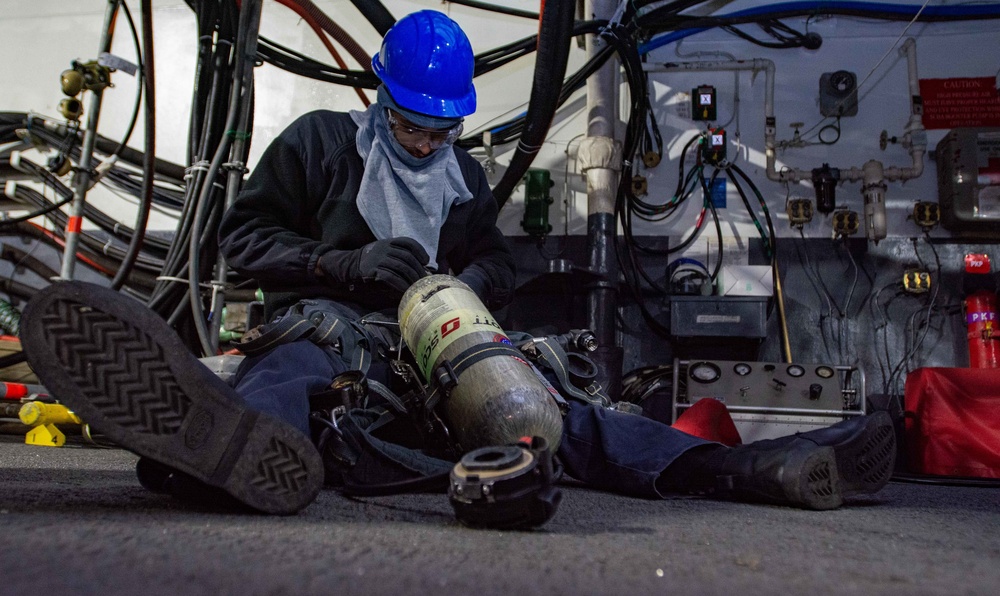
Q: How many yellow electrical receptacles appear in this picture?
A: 4